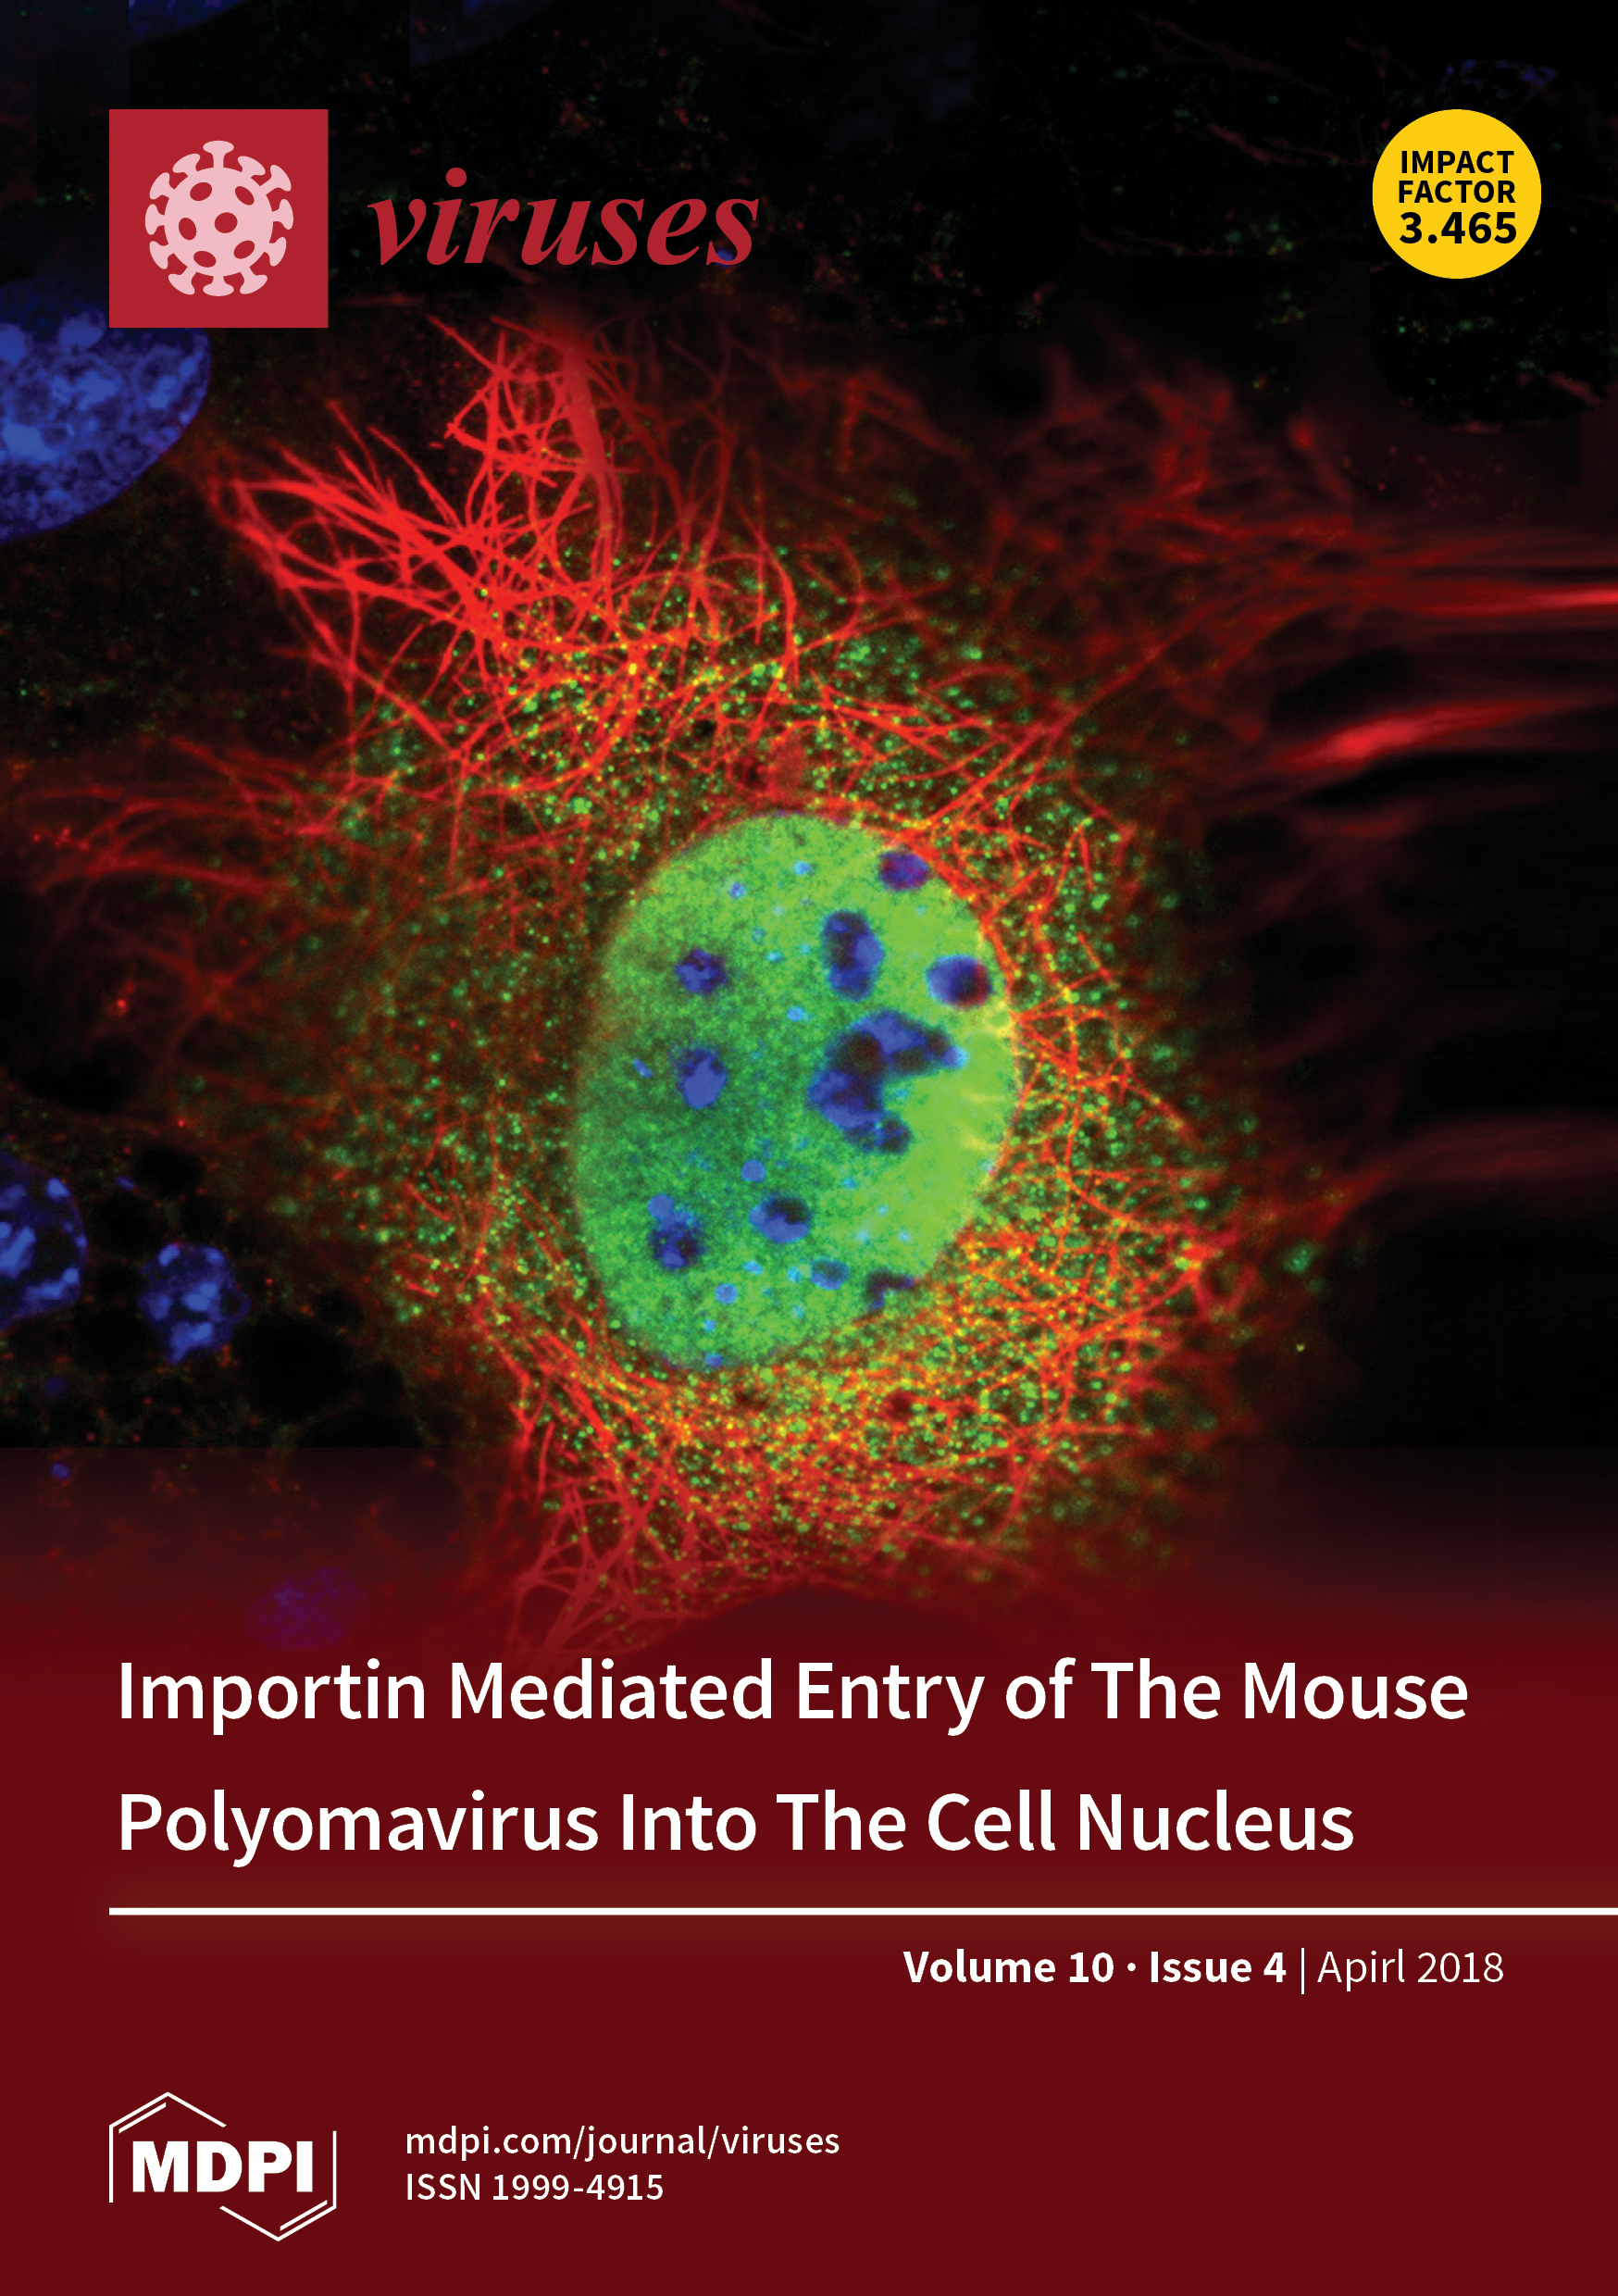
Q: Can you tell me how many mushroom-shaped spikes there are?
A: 12